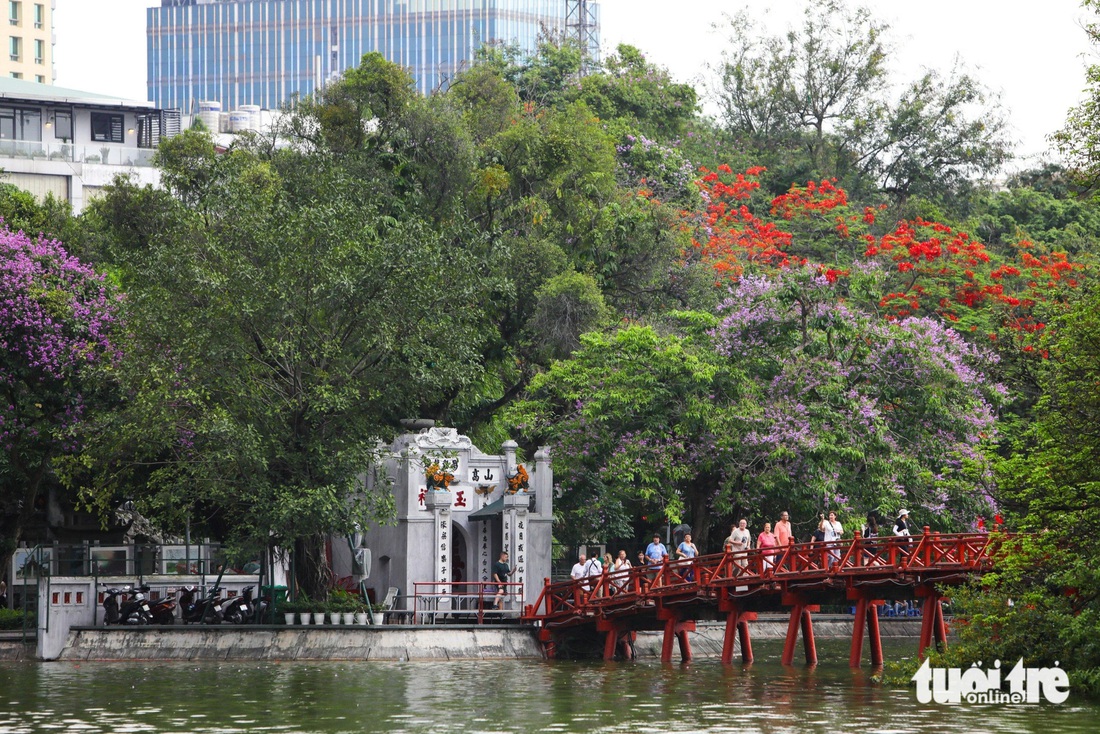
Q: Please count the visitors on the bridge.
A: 15